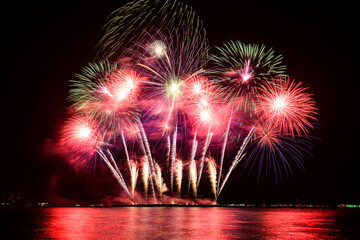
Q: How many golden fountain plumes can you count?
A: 6